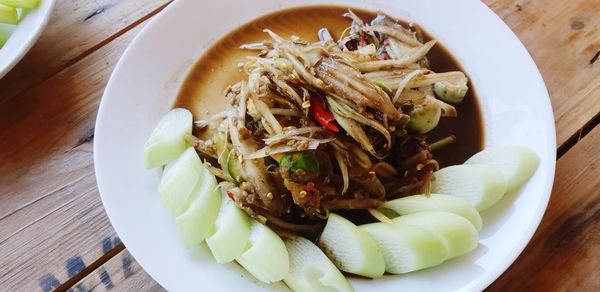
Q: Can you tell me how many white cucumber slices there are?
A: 12